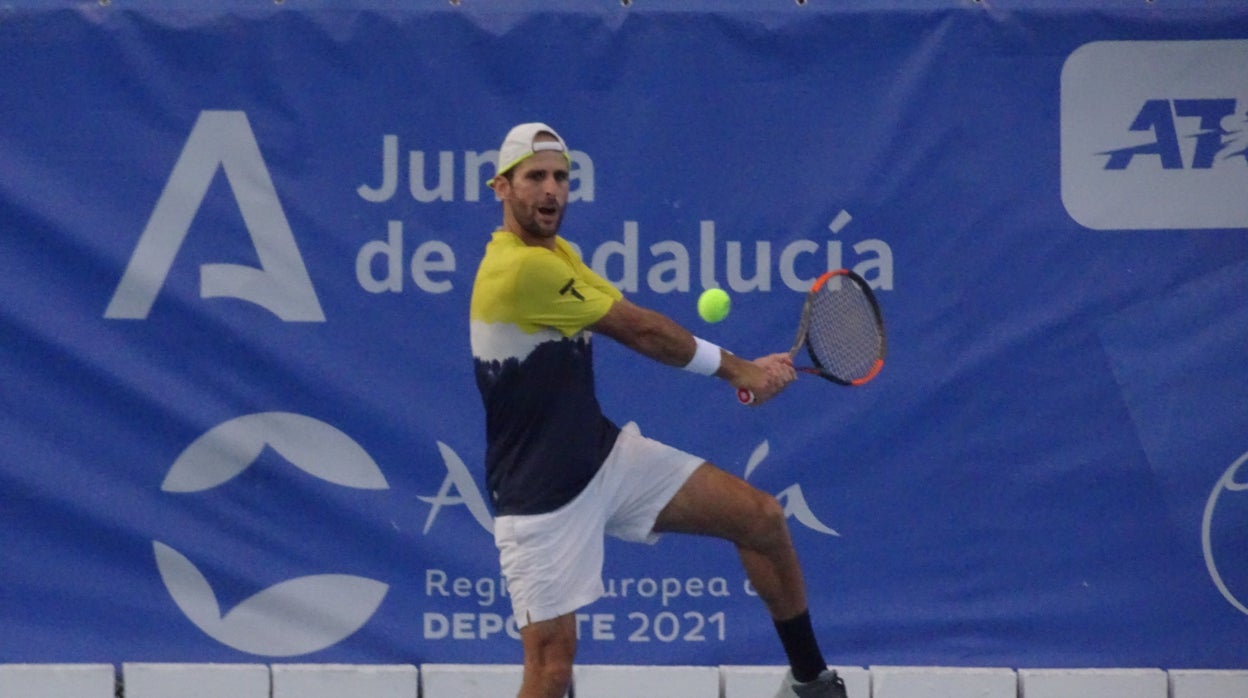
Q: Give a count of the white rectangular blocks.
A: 9